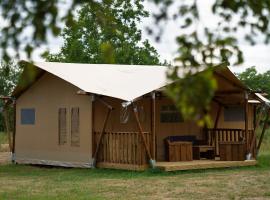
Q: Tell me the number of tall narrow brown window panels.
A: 2